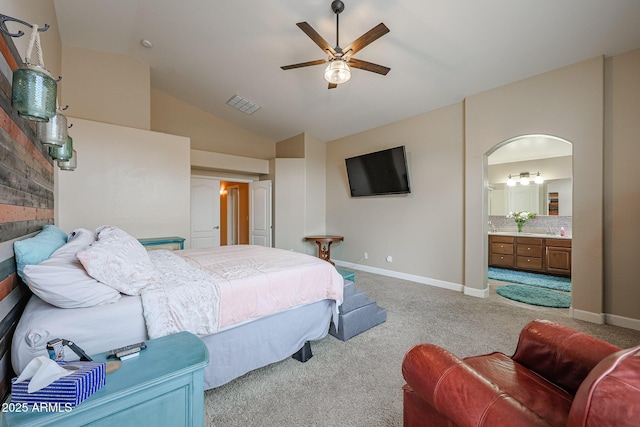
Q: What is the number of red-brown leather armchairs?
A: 1